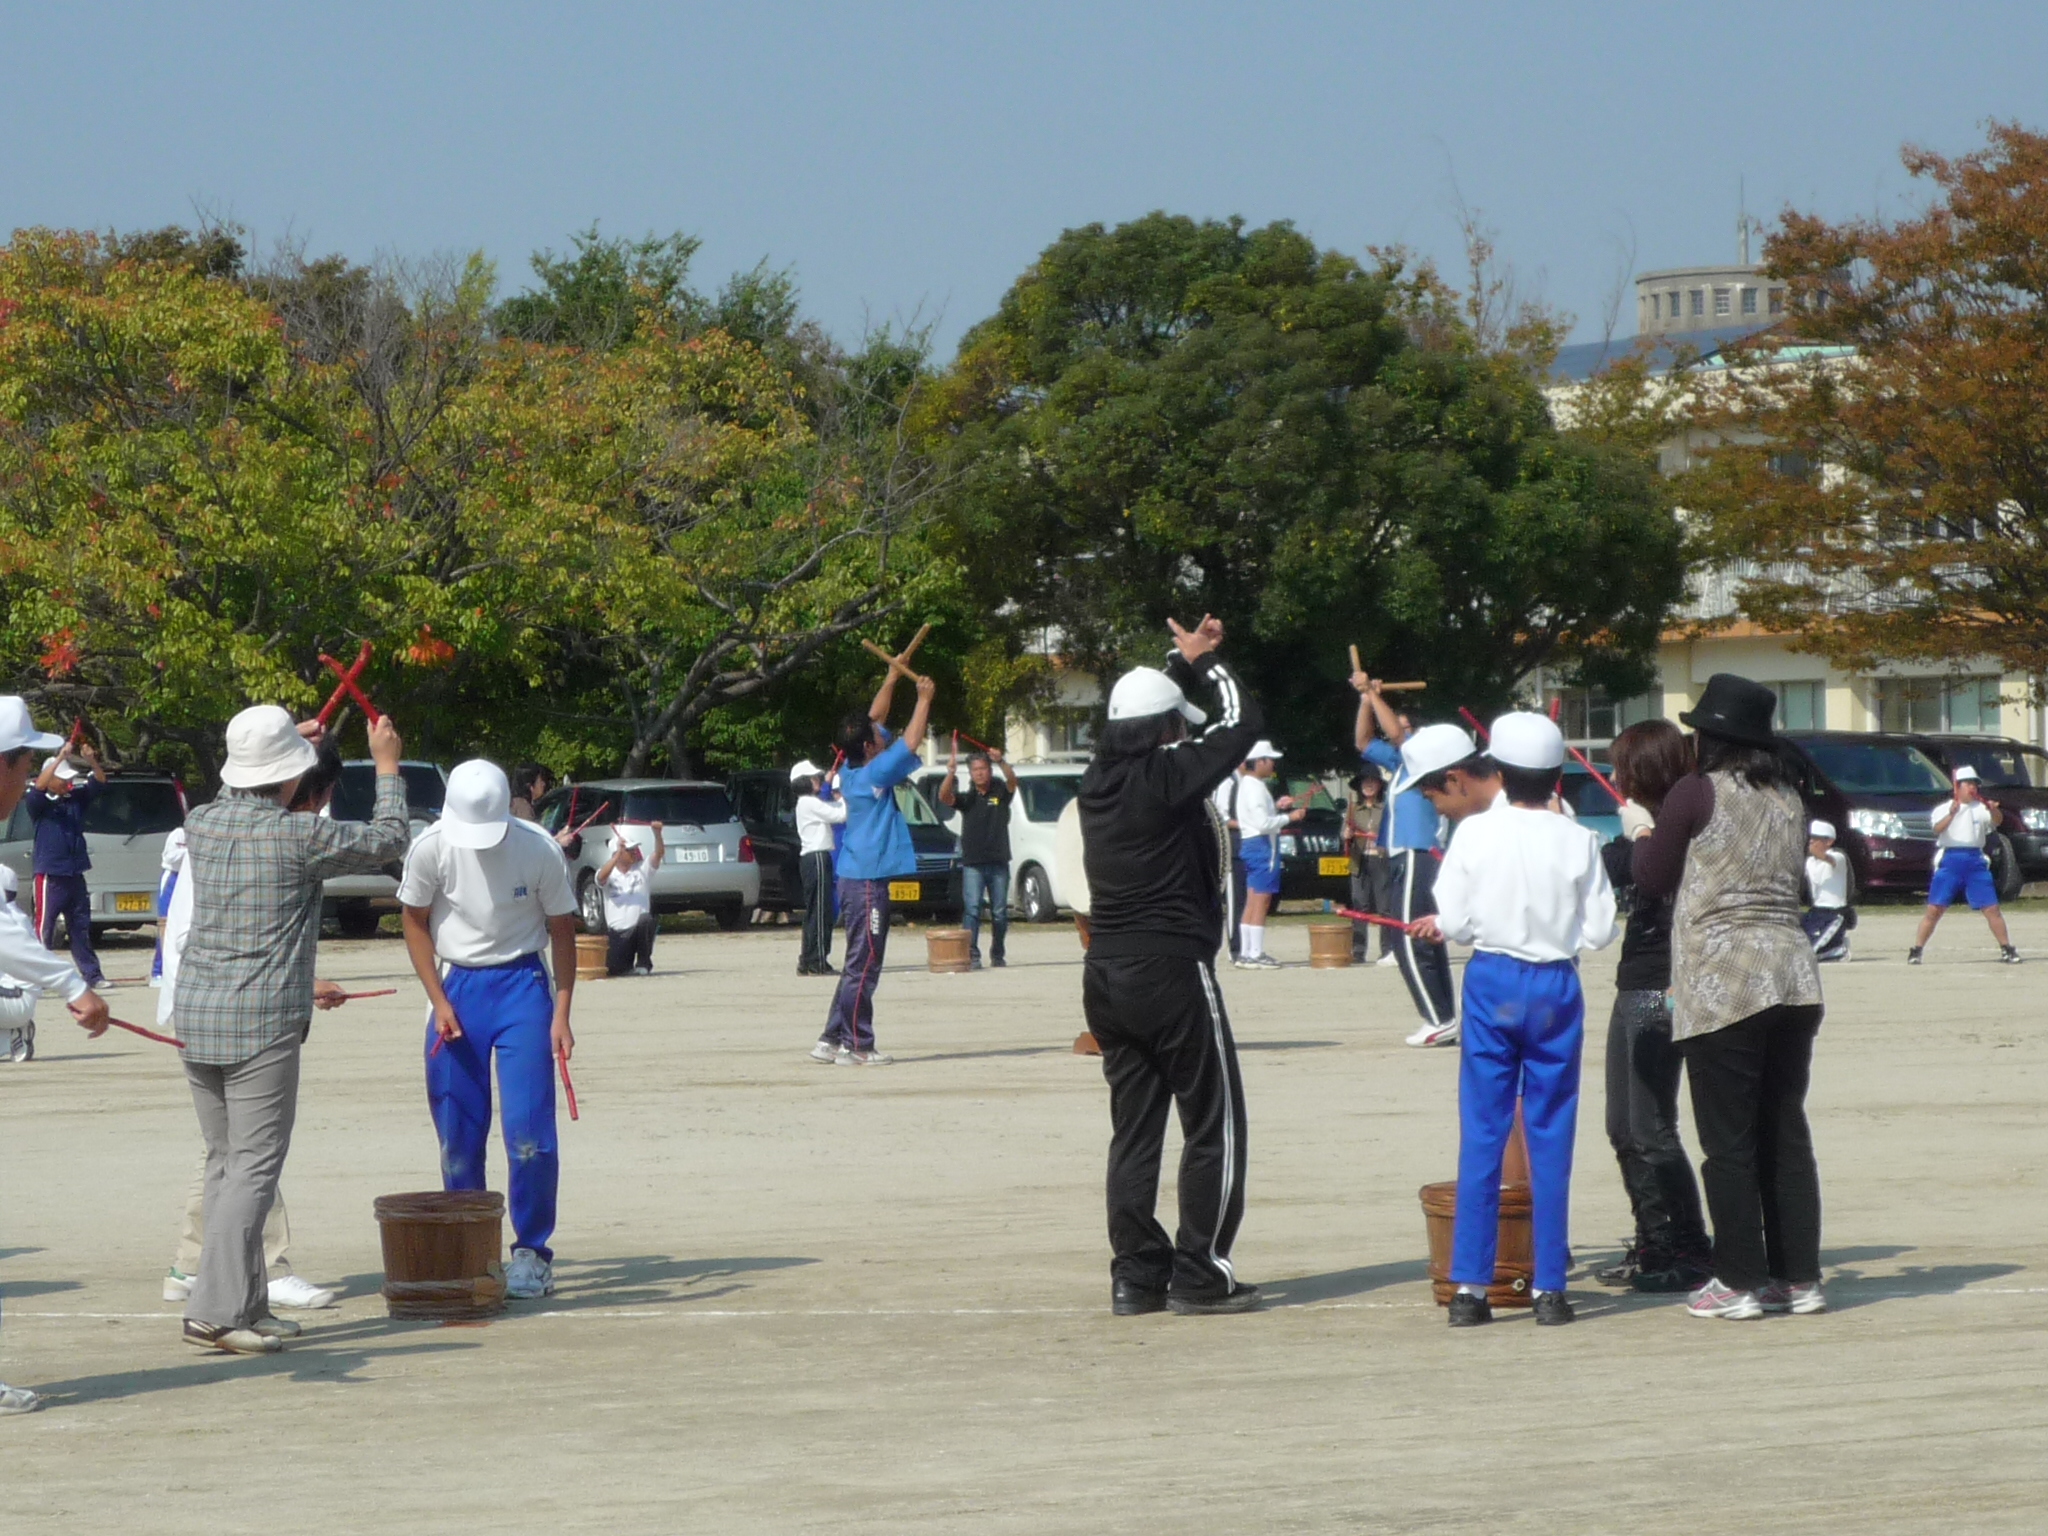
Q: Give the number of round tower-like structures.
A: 1